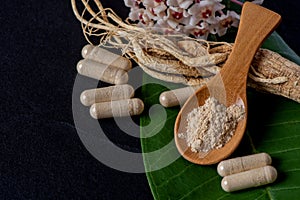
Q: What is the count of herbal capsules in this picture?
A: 7